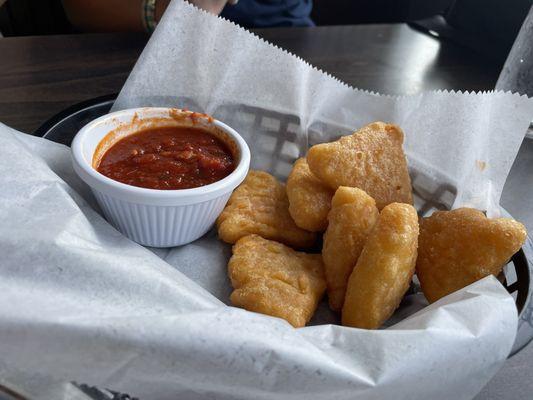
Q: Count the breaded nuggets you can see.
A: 7